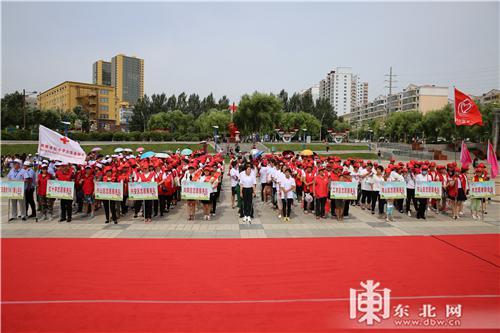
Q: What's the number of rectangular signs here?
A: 9